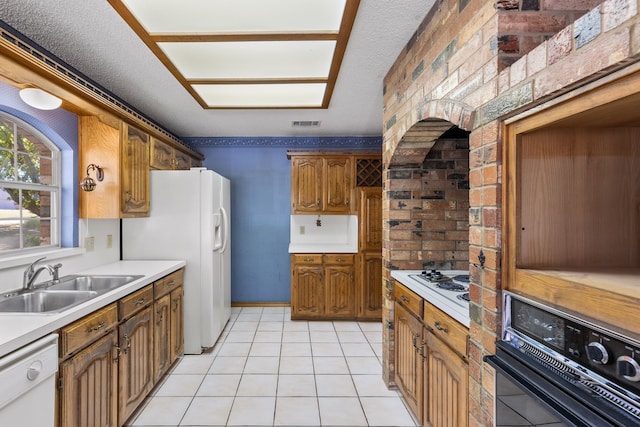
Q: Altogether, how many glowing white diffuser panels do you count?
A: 3